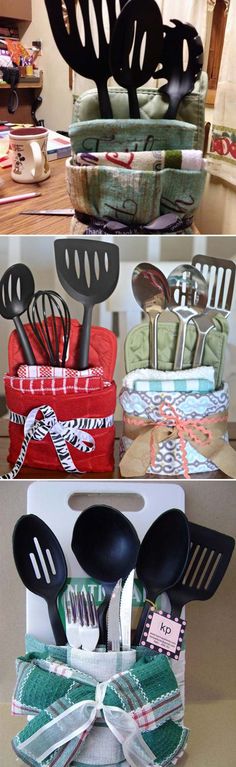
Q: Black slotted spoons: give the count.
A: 3